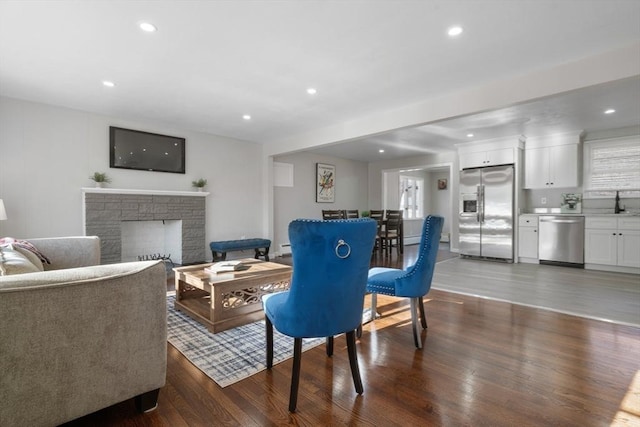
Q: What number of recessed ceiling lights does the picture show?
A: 8